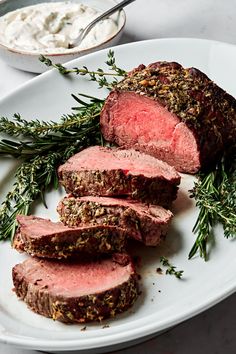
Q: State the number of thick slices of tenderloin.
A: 4